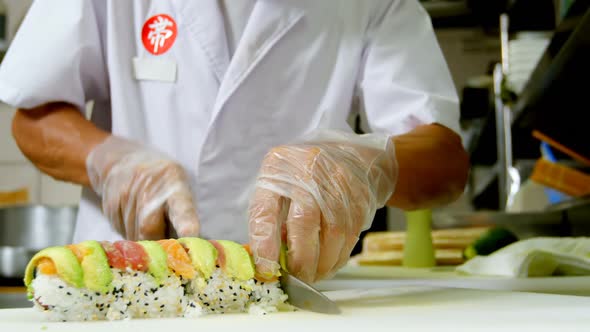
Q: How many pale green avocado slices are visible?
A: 5